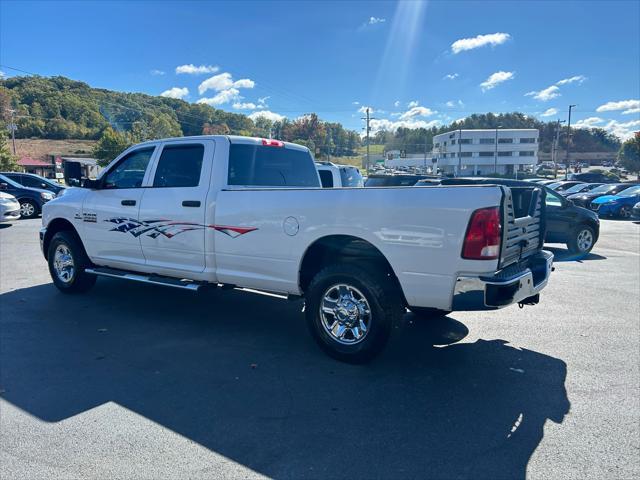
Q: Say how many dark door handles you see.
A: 2